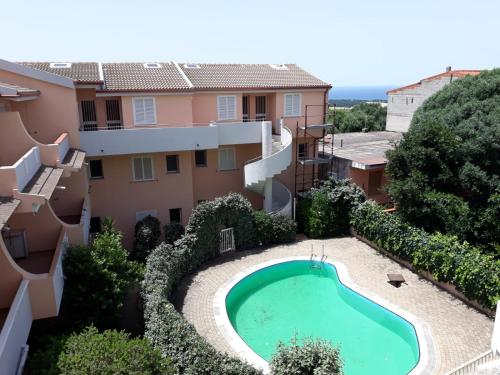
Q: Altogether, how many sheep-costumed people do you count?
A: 0